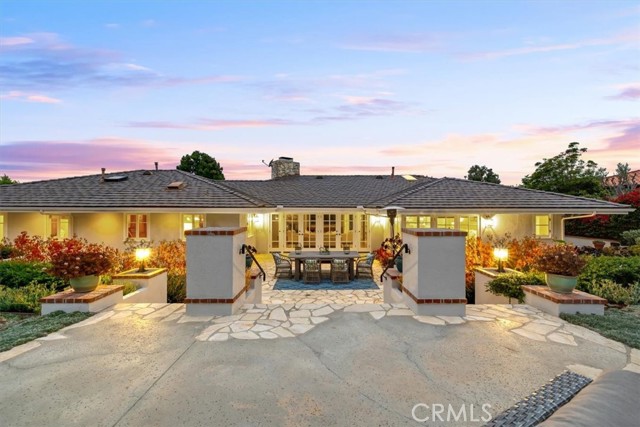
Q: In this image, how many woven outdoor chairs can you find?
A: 4